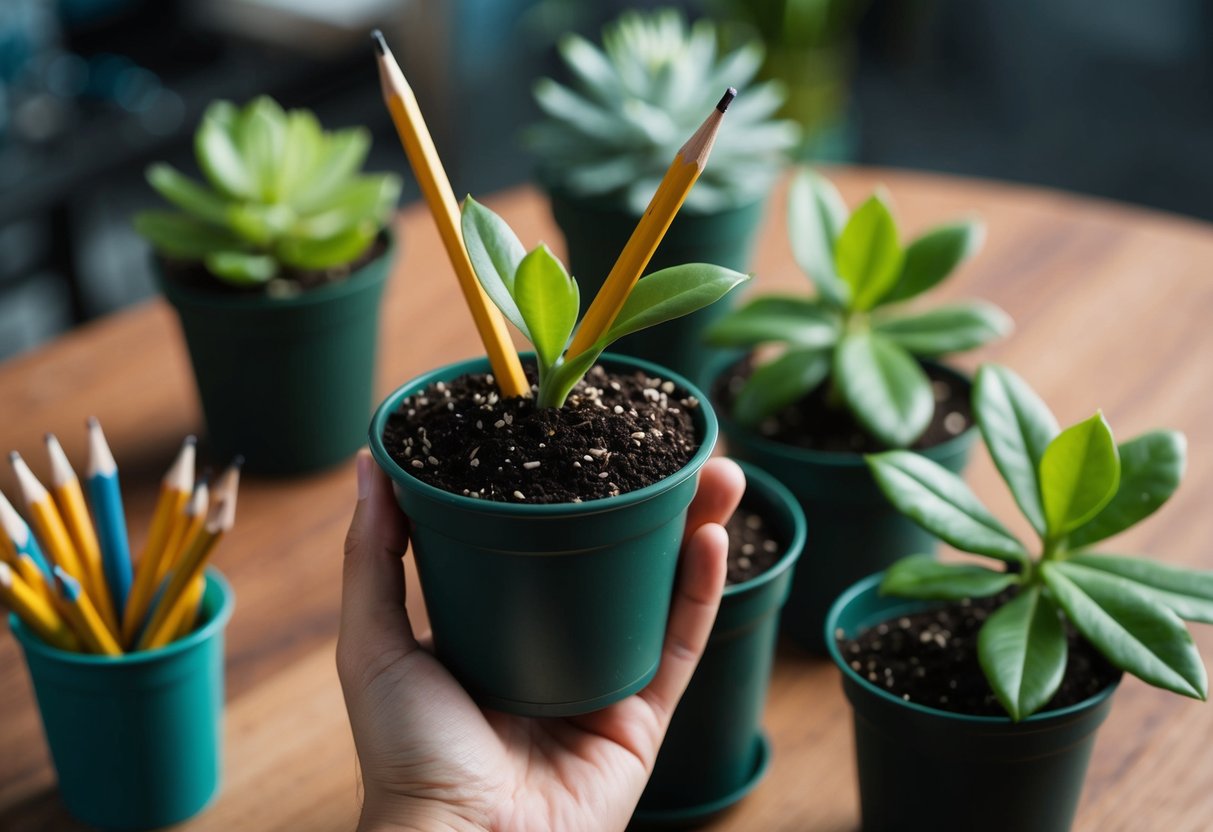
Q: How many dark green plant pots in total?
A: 6